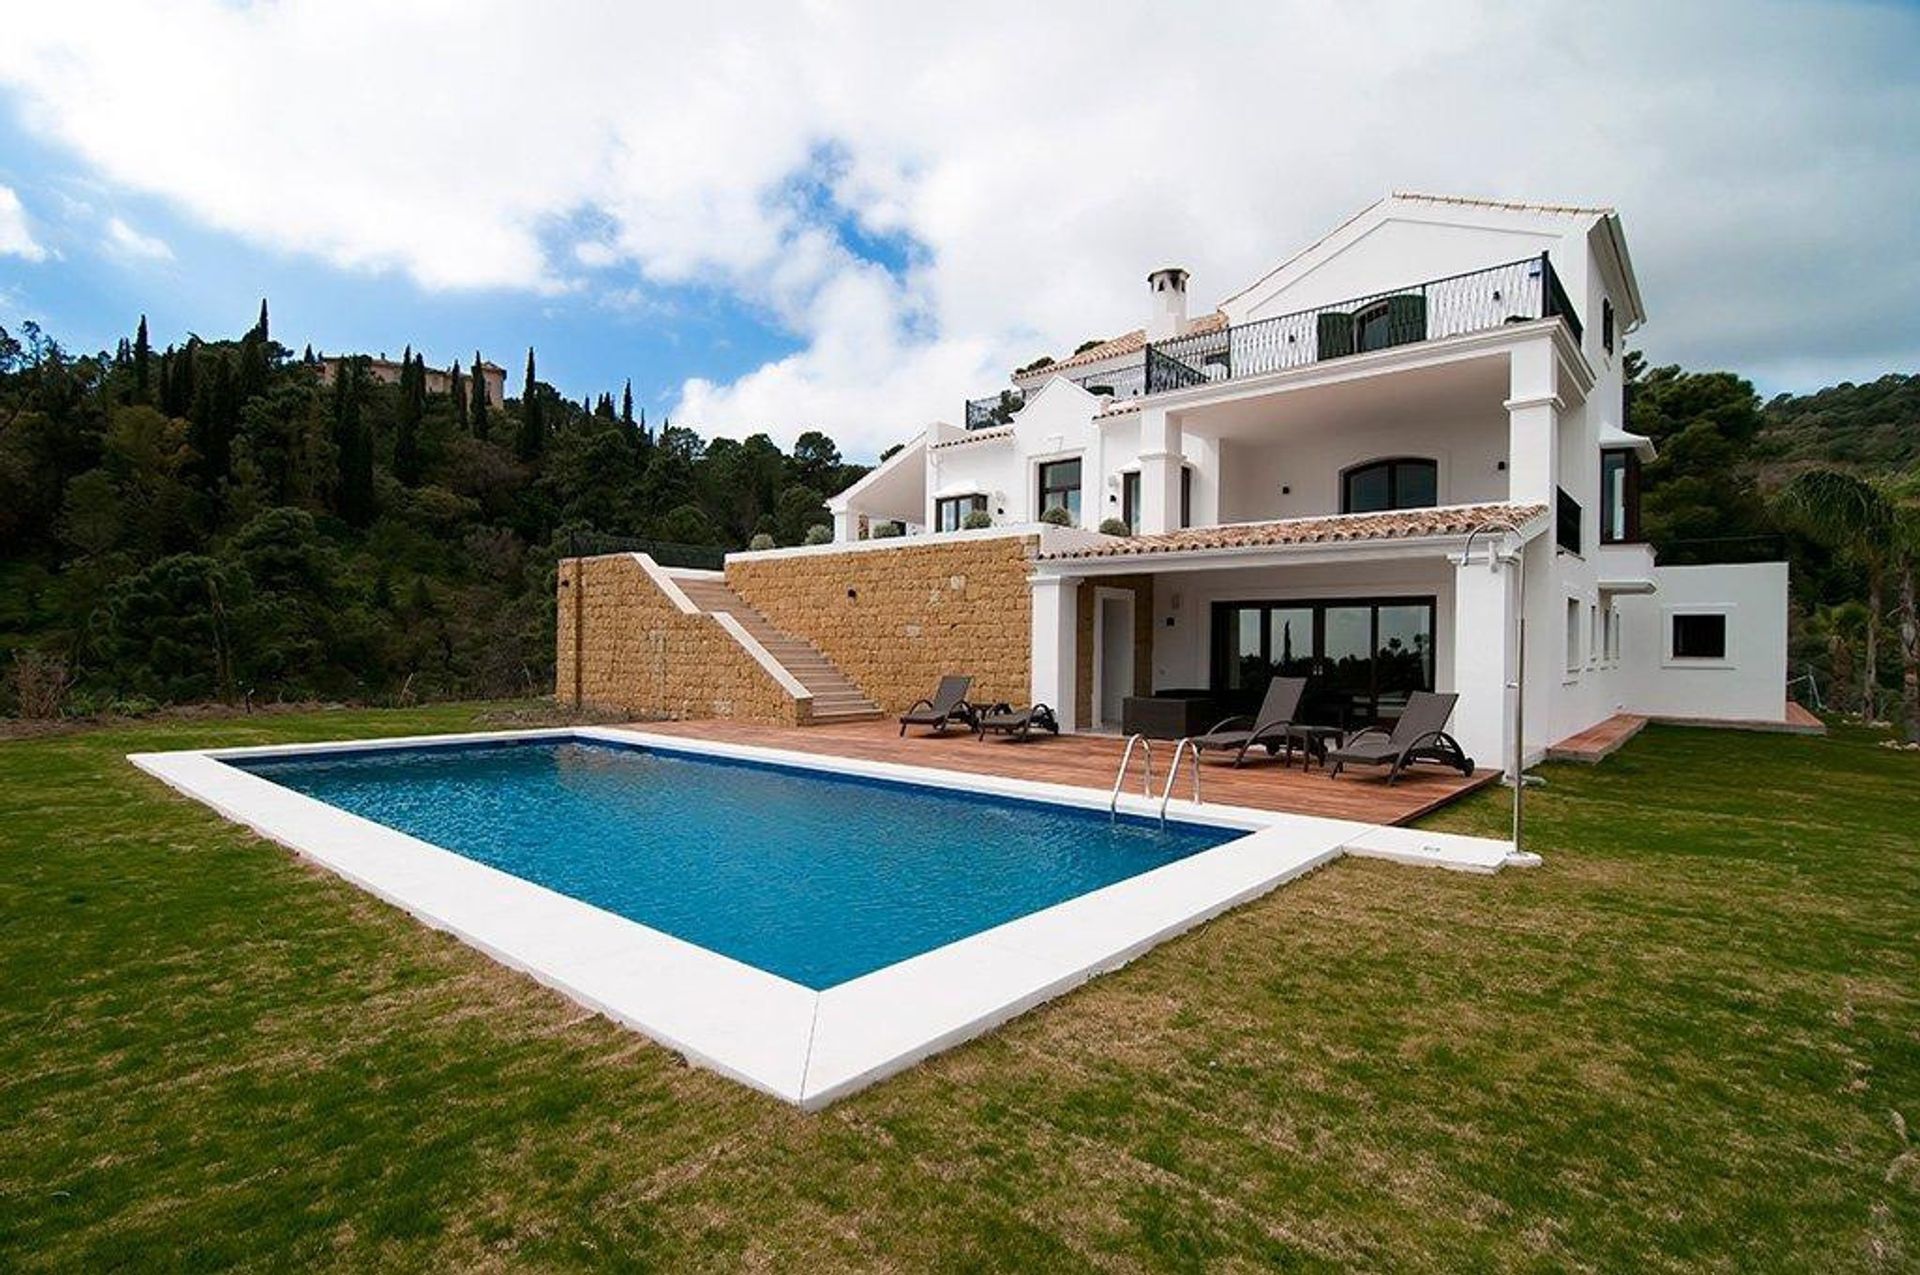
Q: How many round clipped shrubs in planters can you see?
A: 6